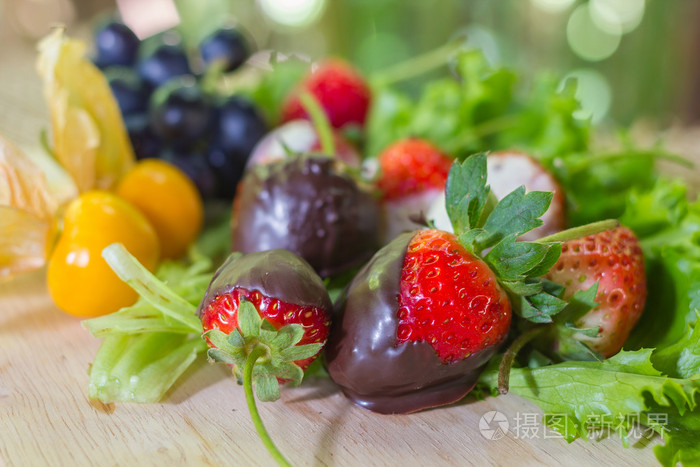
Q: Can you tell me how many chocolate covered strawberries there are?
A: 3